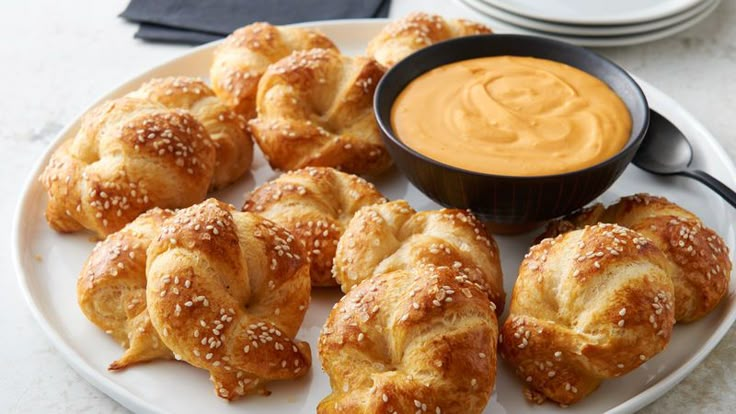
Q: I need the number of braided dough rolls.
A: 12